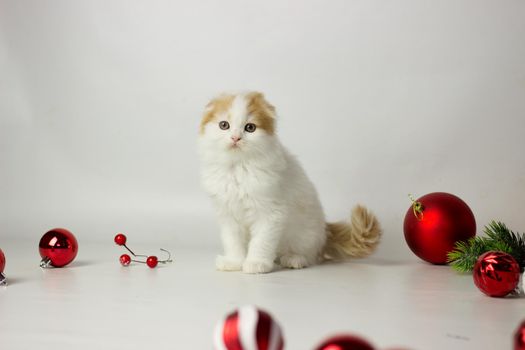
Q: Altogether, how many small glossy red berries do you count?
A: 3